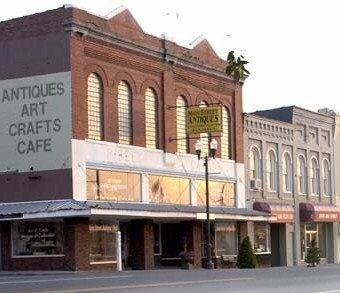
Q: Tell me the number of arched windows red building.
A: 6